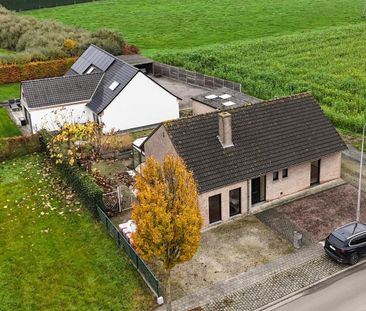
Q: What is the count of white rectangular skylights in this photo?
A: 5